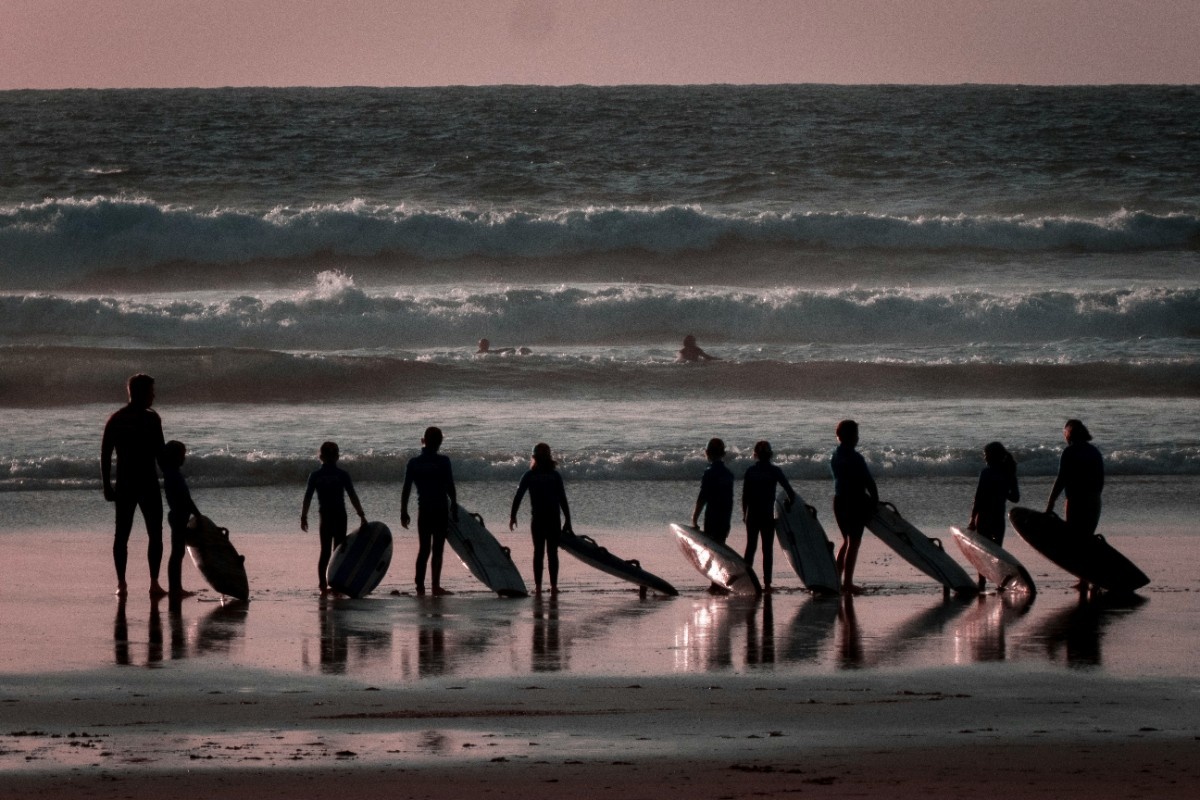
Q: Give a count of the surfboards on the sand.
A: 9